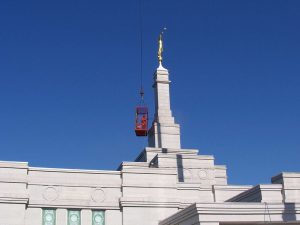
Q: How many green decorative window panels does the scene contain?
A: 3